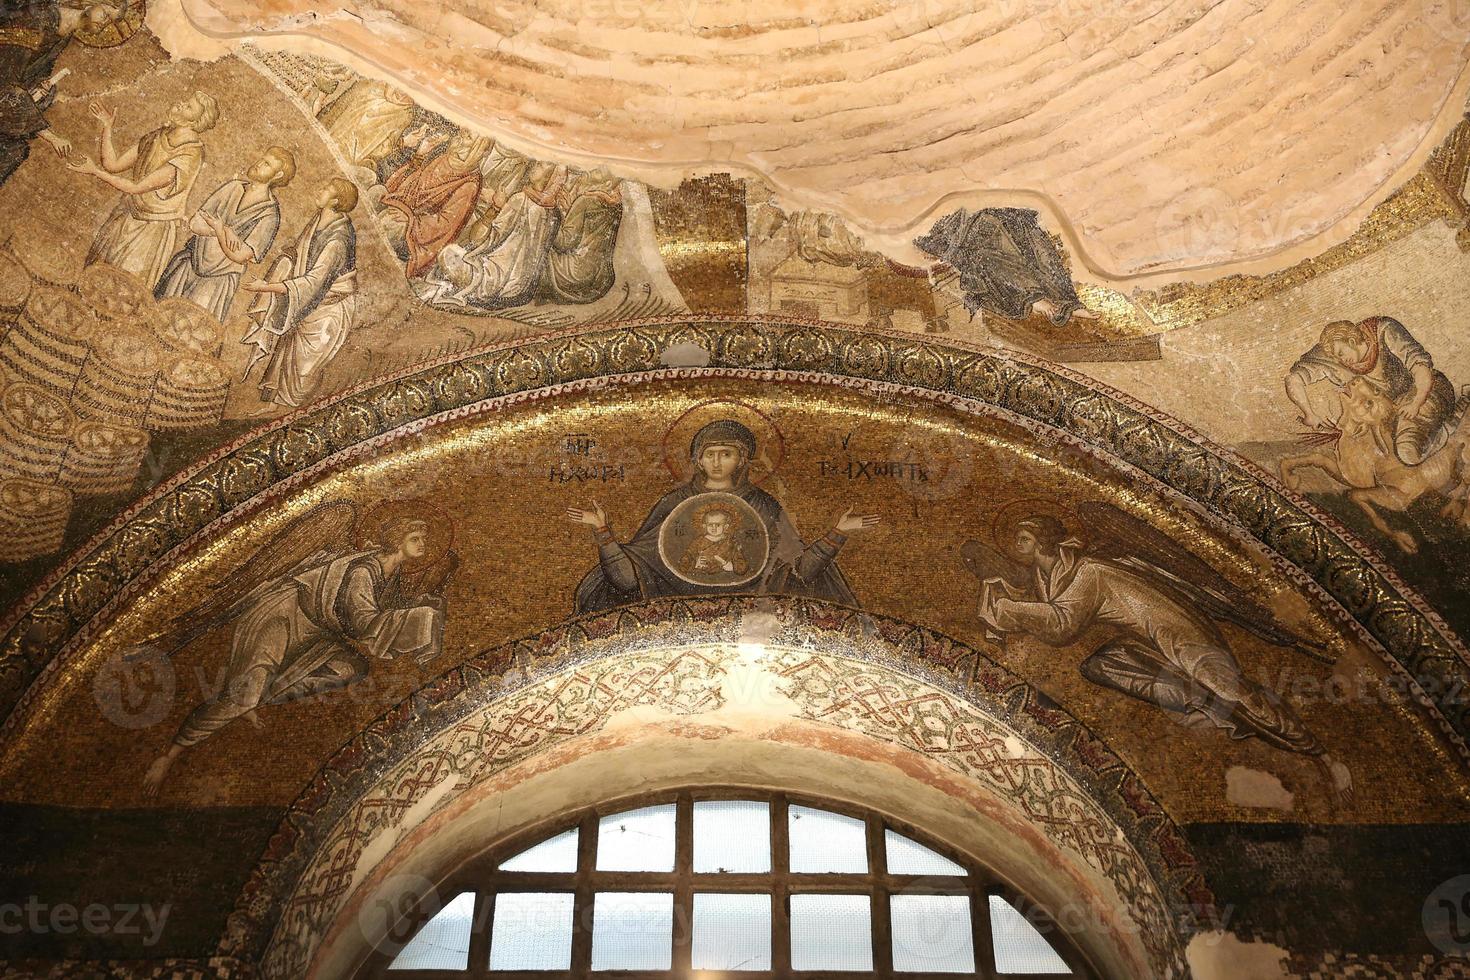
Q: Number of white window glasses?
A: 12